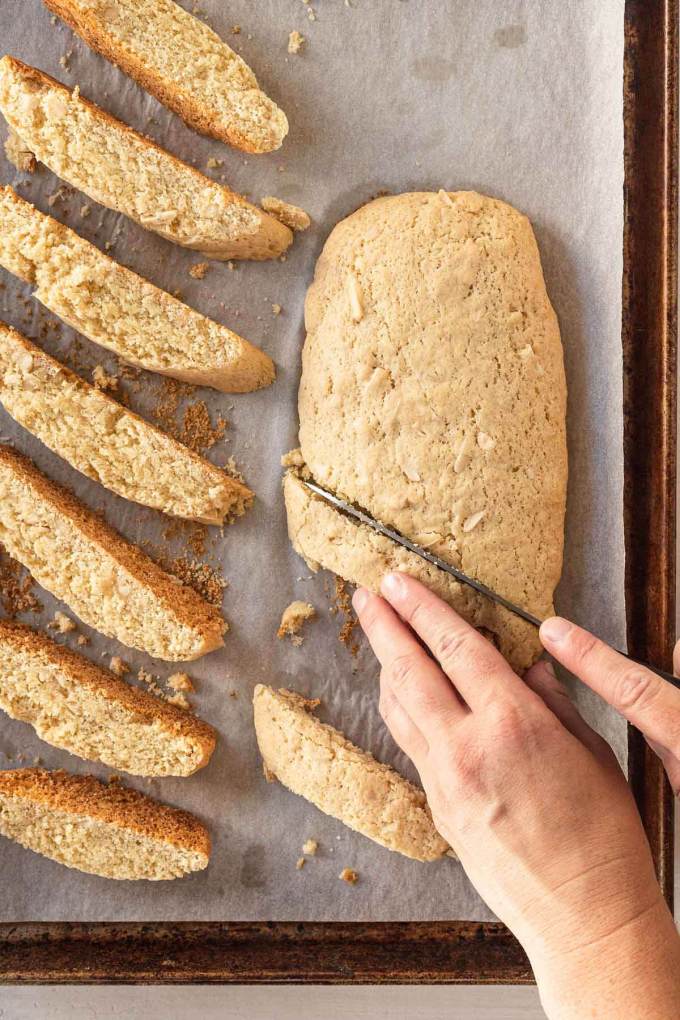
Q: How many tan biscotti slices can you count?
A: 8